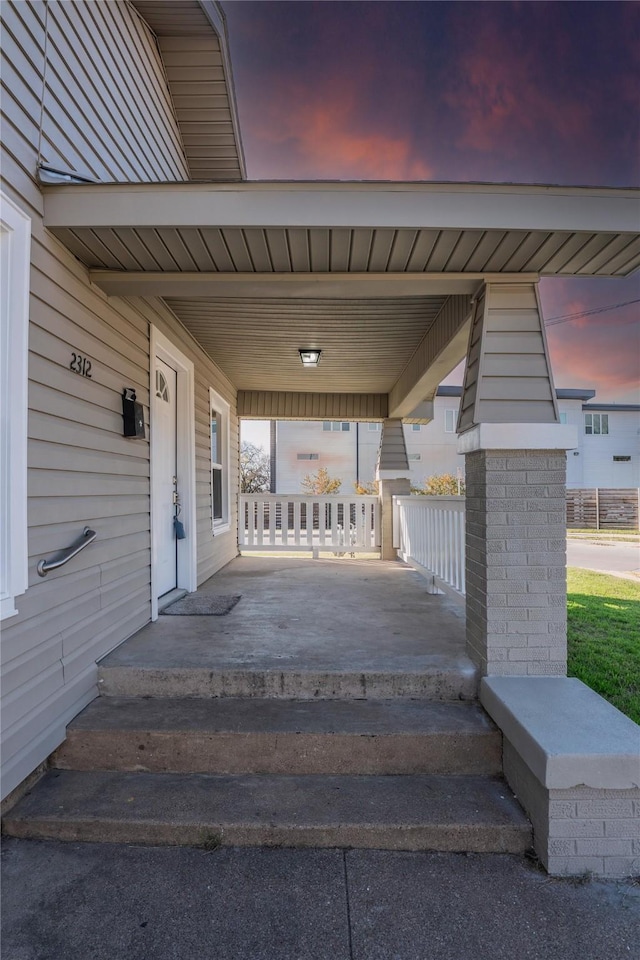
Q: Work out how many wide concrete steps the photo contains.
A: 3